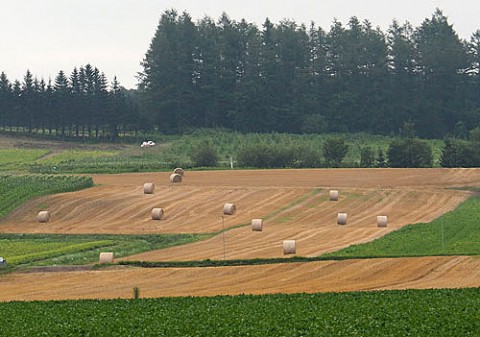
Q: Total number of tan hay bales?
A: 12